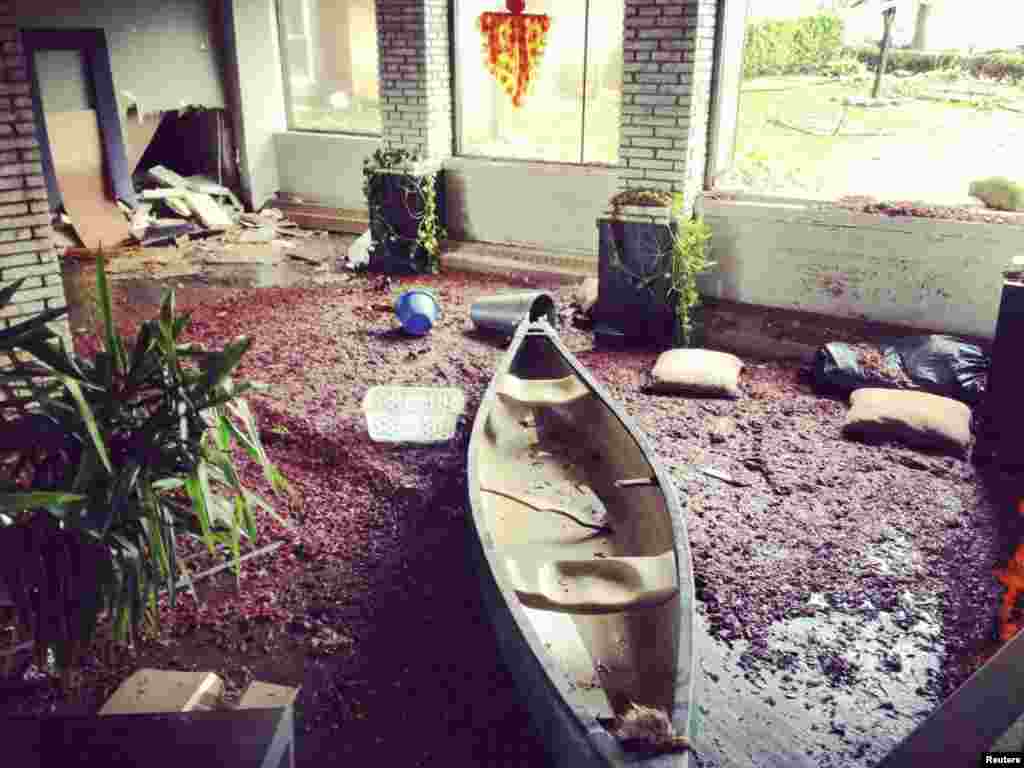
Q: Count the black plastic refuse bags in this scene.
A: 2